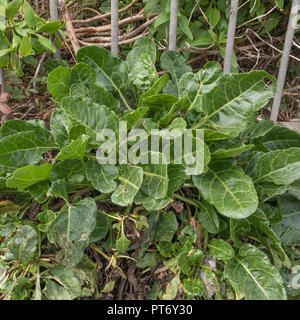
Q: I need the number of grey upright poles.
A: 5